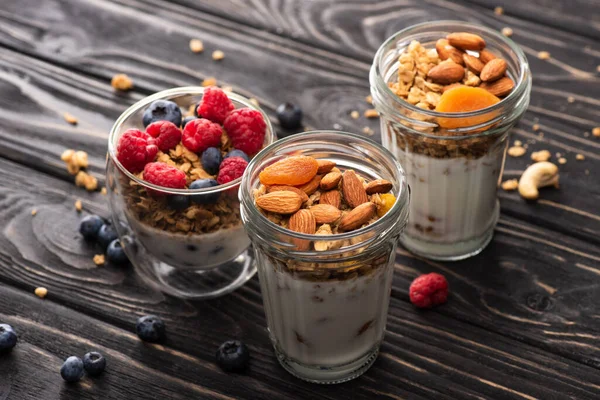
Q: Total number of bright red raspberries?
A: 8